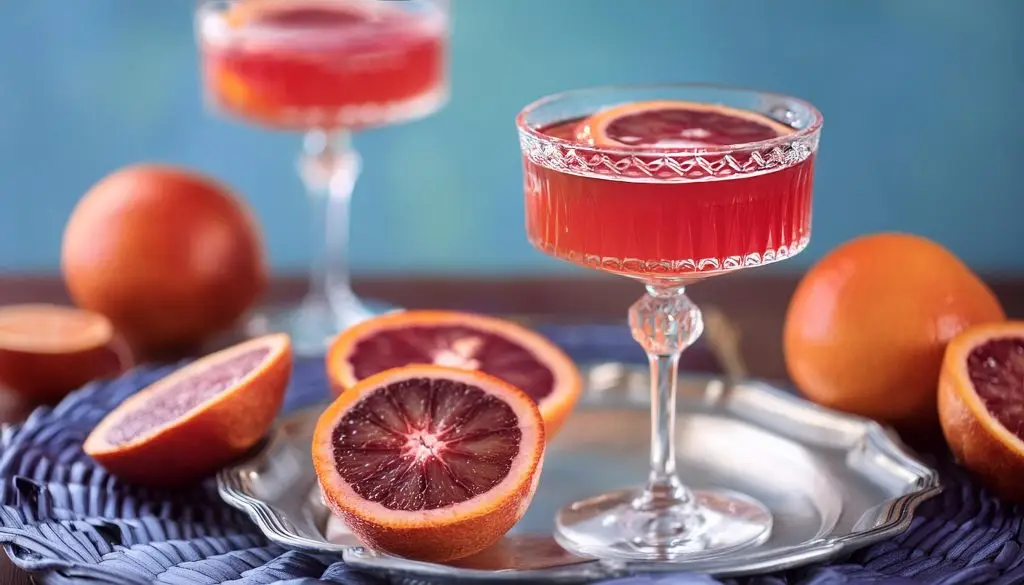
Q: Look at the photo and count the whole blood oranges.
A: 2